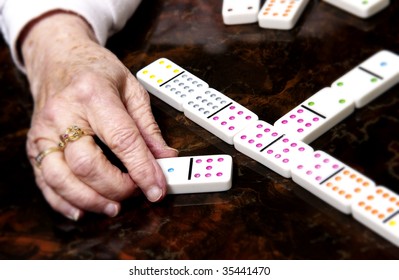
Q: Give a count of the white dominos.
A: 11